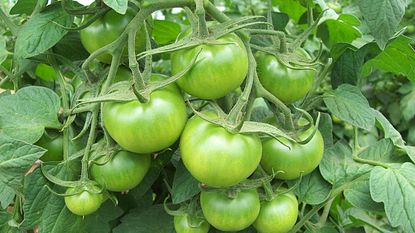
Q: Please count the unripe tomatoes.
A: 12